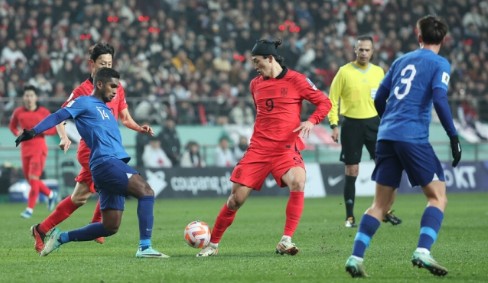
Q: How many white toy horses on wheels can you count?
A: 0